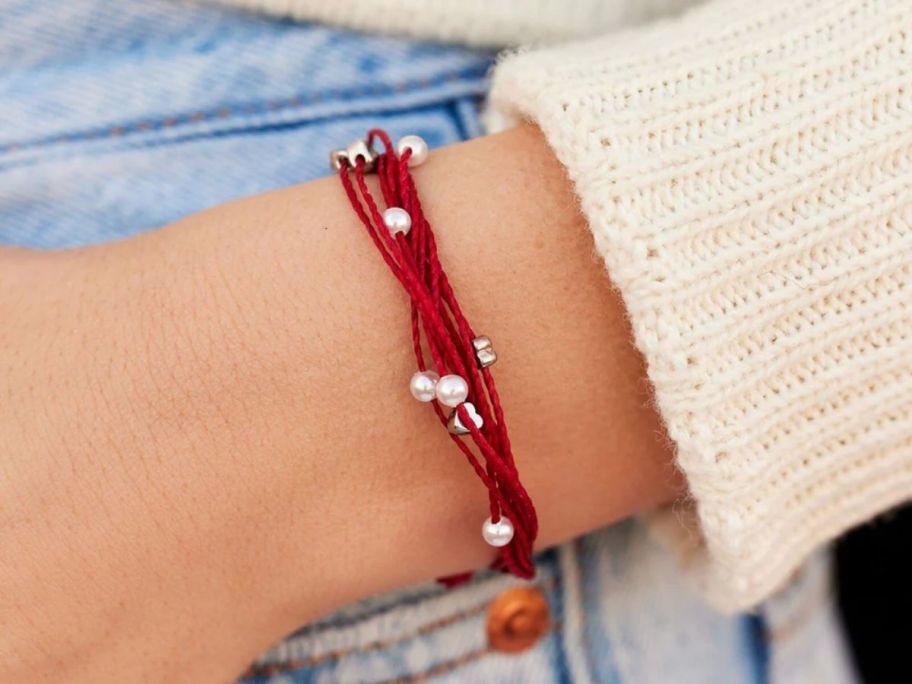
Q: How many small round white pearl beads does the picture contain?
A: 5